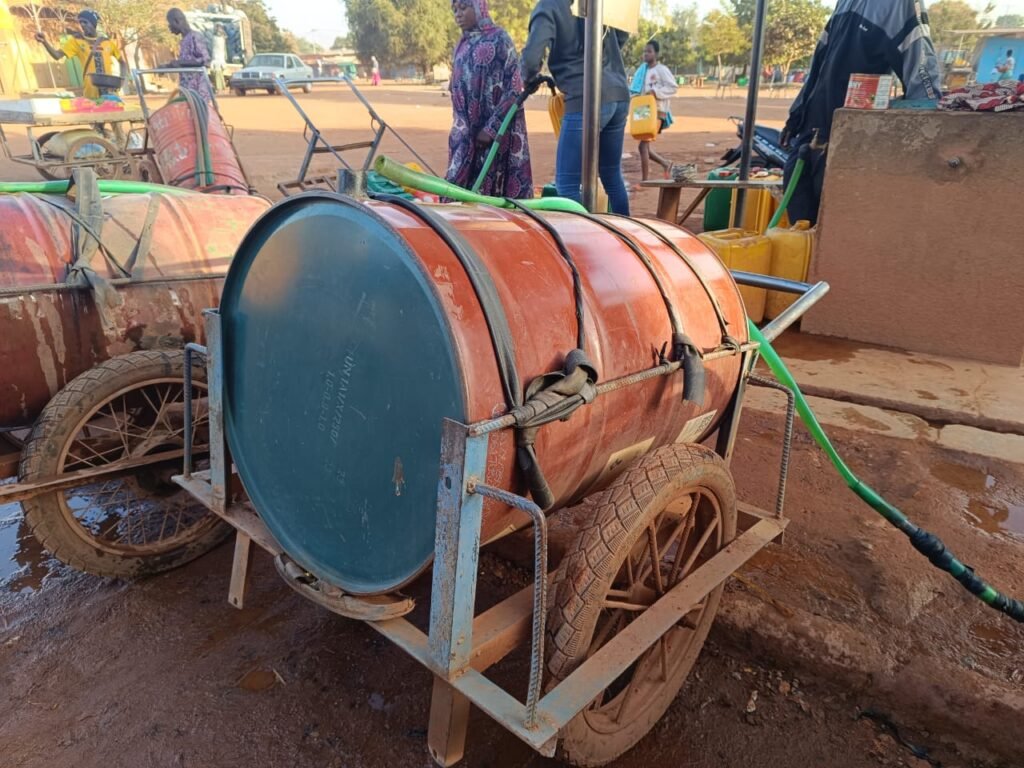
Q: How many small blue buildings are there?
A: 1